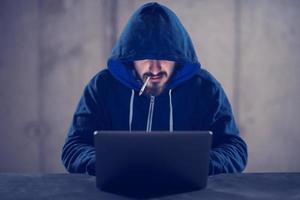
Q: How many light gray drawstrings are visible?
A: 2